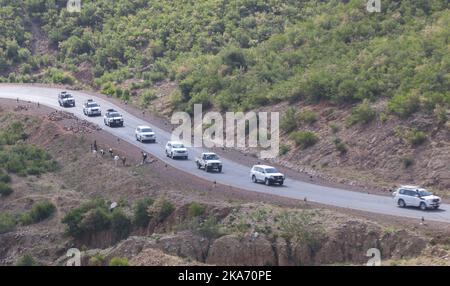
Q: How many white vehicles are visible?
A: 8